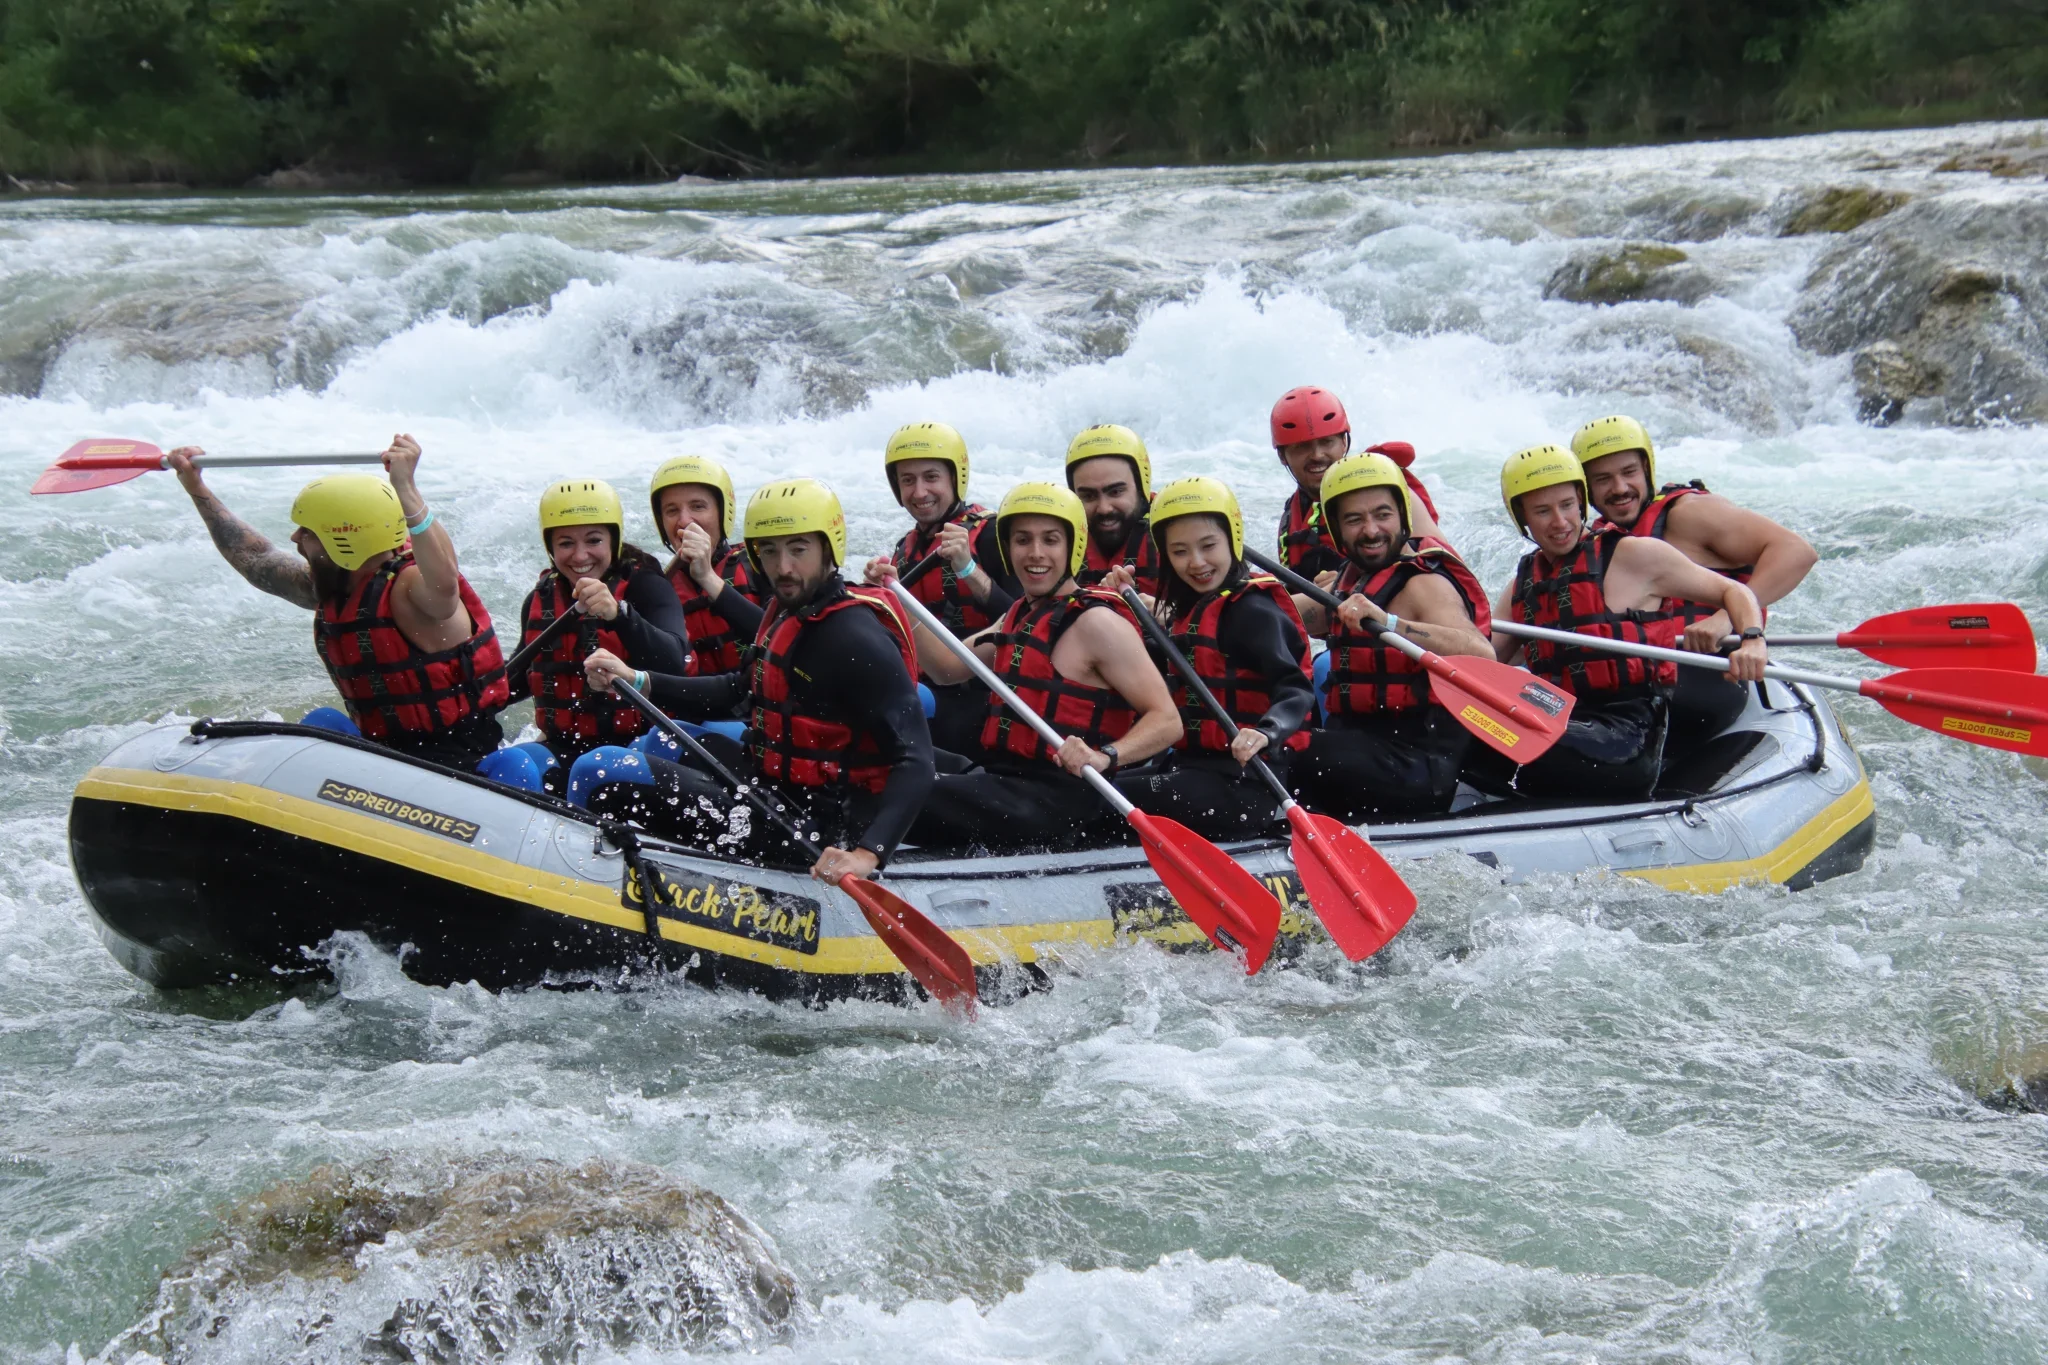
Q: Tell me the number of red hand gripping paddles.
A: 7